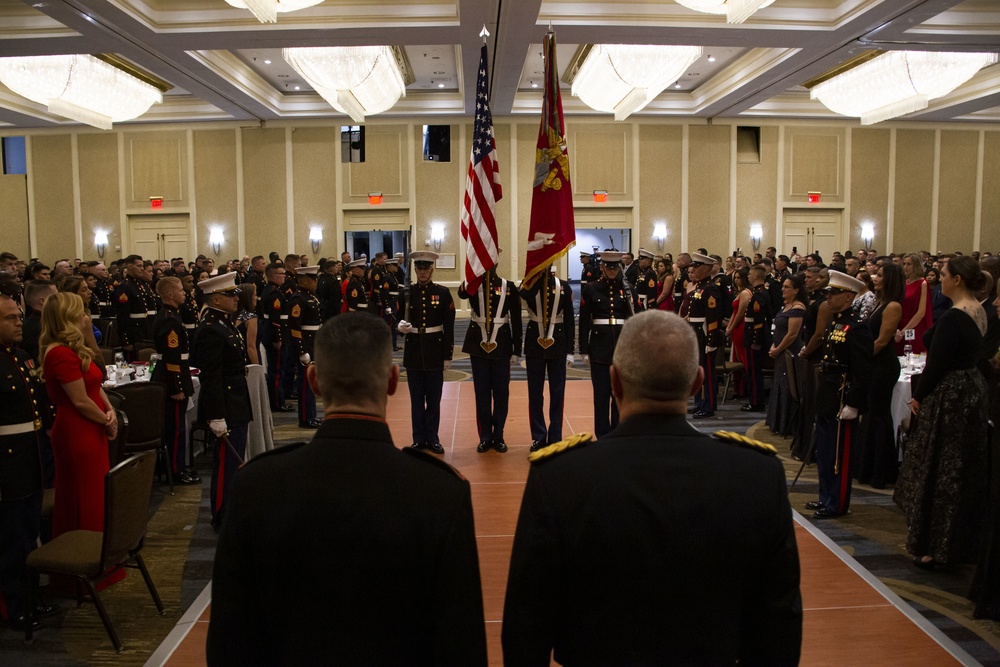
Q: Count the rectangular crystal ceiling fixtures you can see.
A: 6